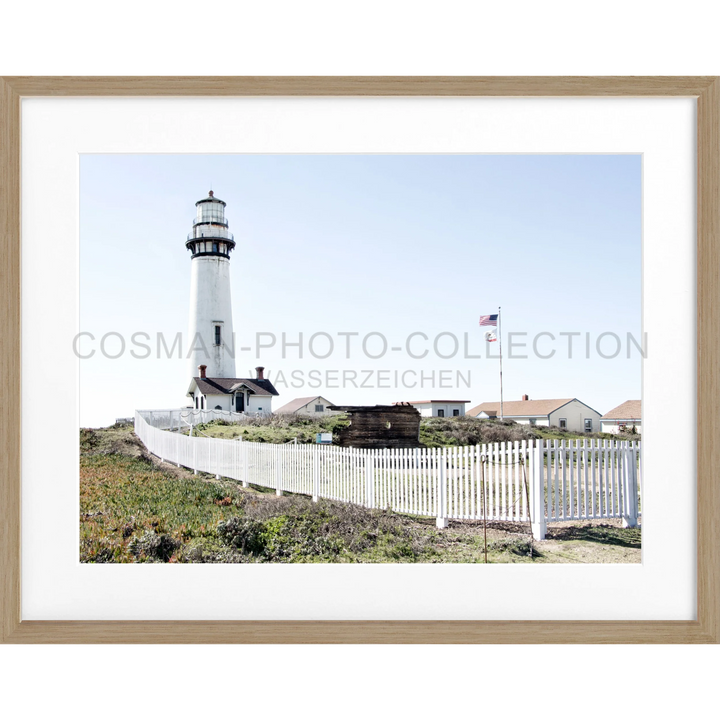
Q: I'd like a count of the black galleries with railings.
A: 2